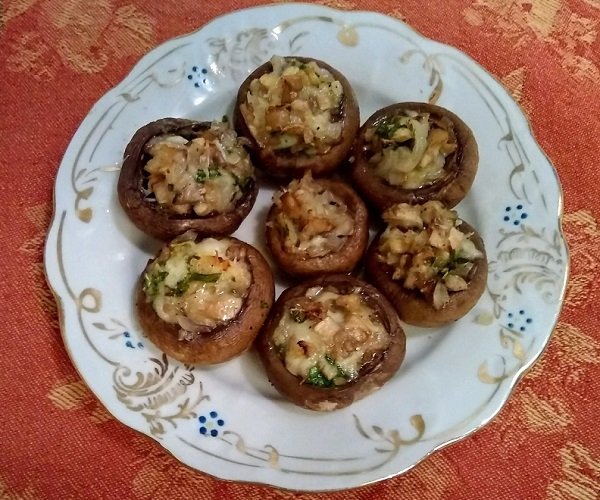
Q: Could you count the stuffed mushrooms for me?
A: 7